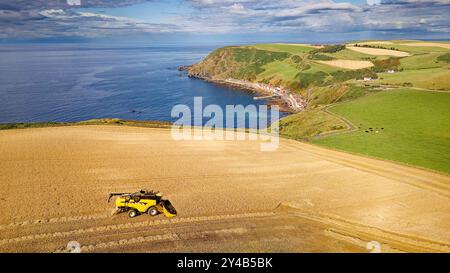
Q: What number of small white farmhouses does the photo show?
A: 2